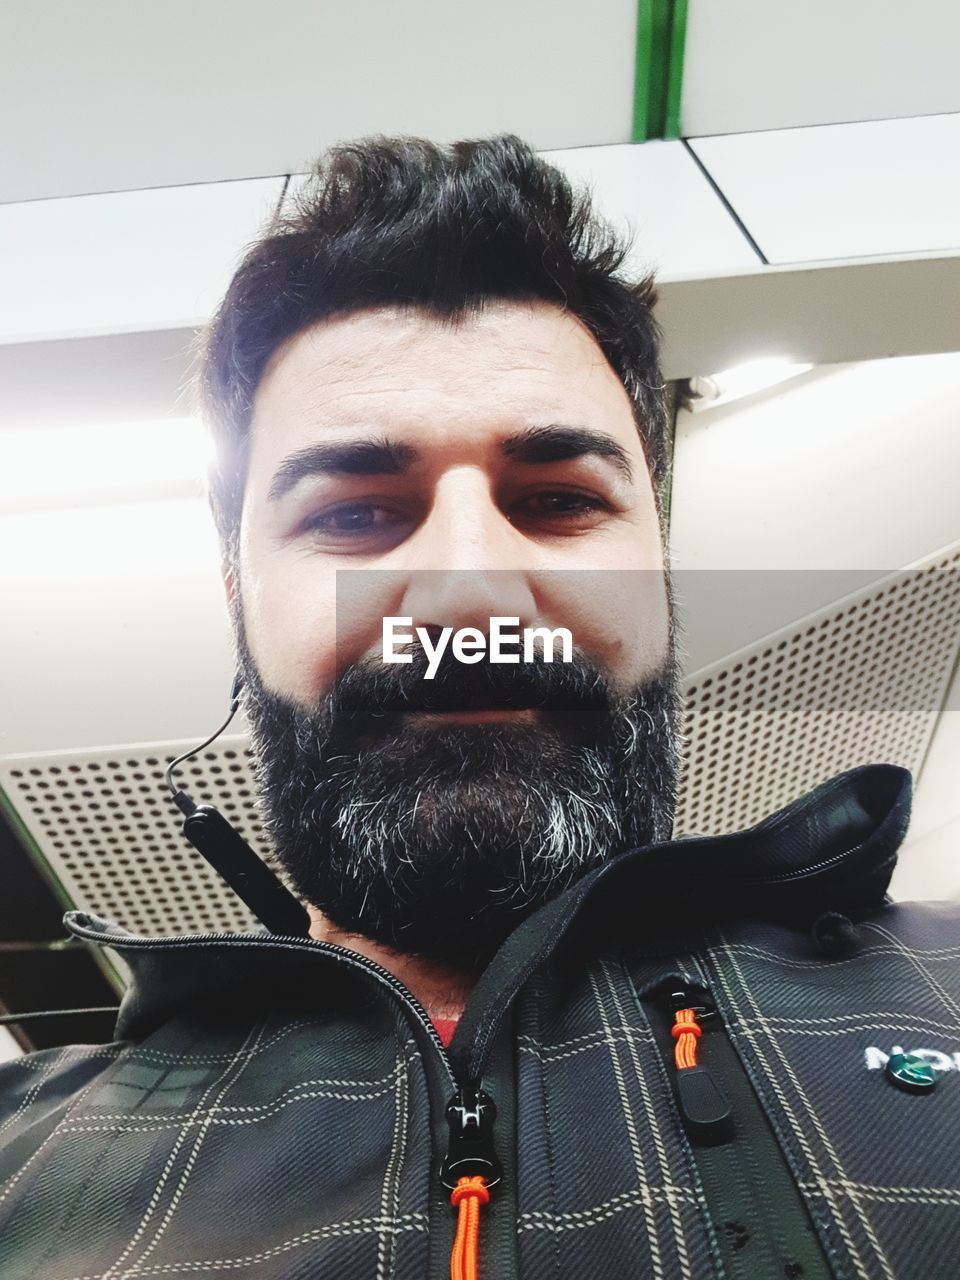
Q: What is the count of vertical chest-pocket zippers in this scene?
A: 1